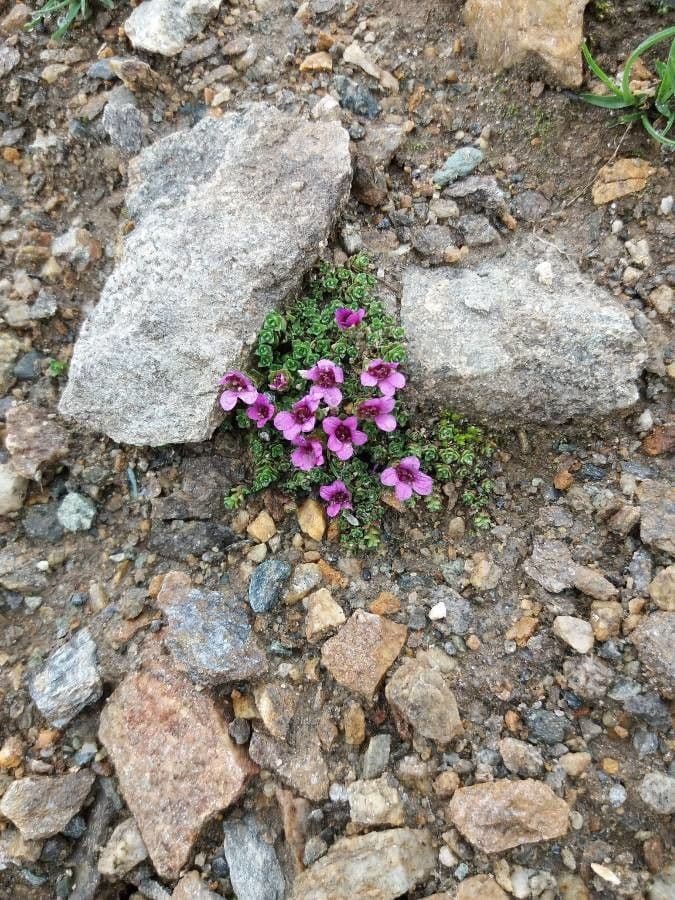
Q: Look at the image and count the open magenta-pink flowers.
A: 11